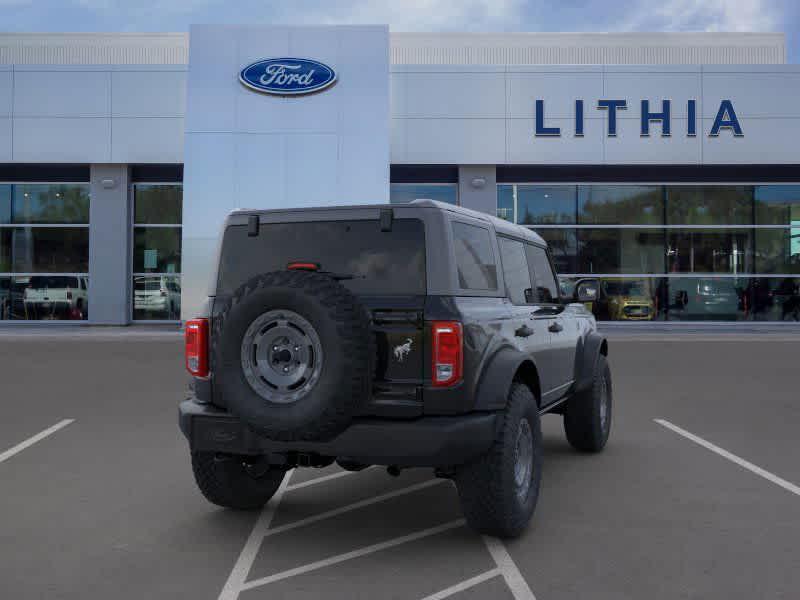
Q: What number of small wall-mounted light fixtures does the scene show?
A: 2